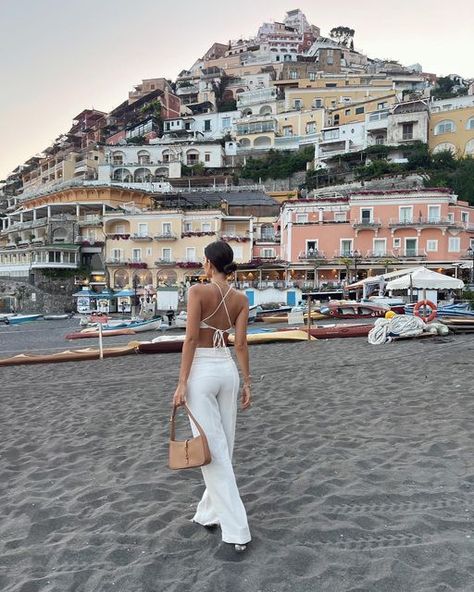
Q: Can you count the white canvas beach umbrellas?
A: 1